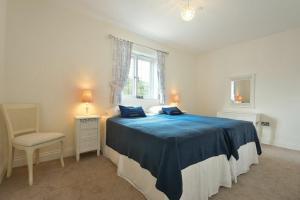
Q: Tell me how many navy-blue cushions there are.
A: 2